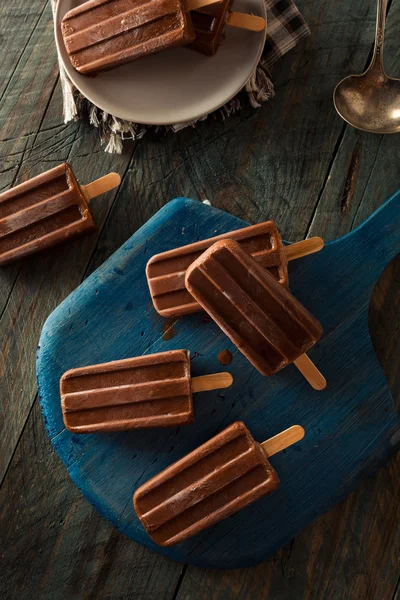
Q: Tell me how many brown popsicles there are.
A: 7